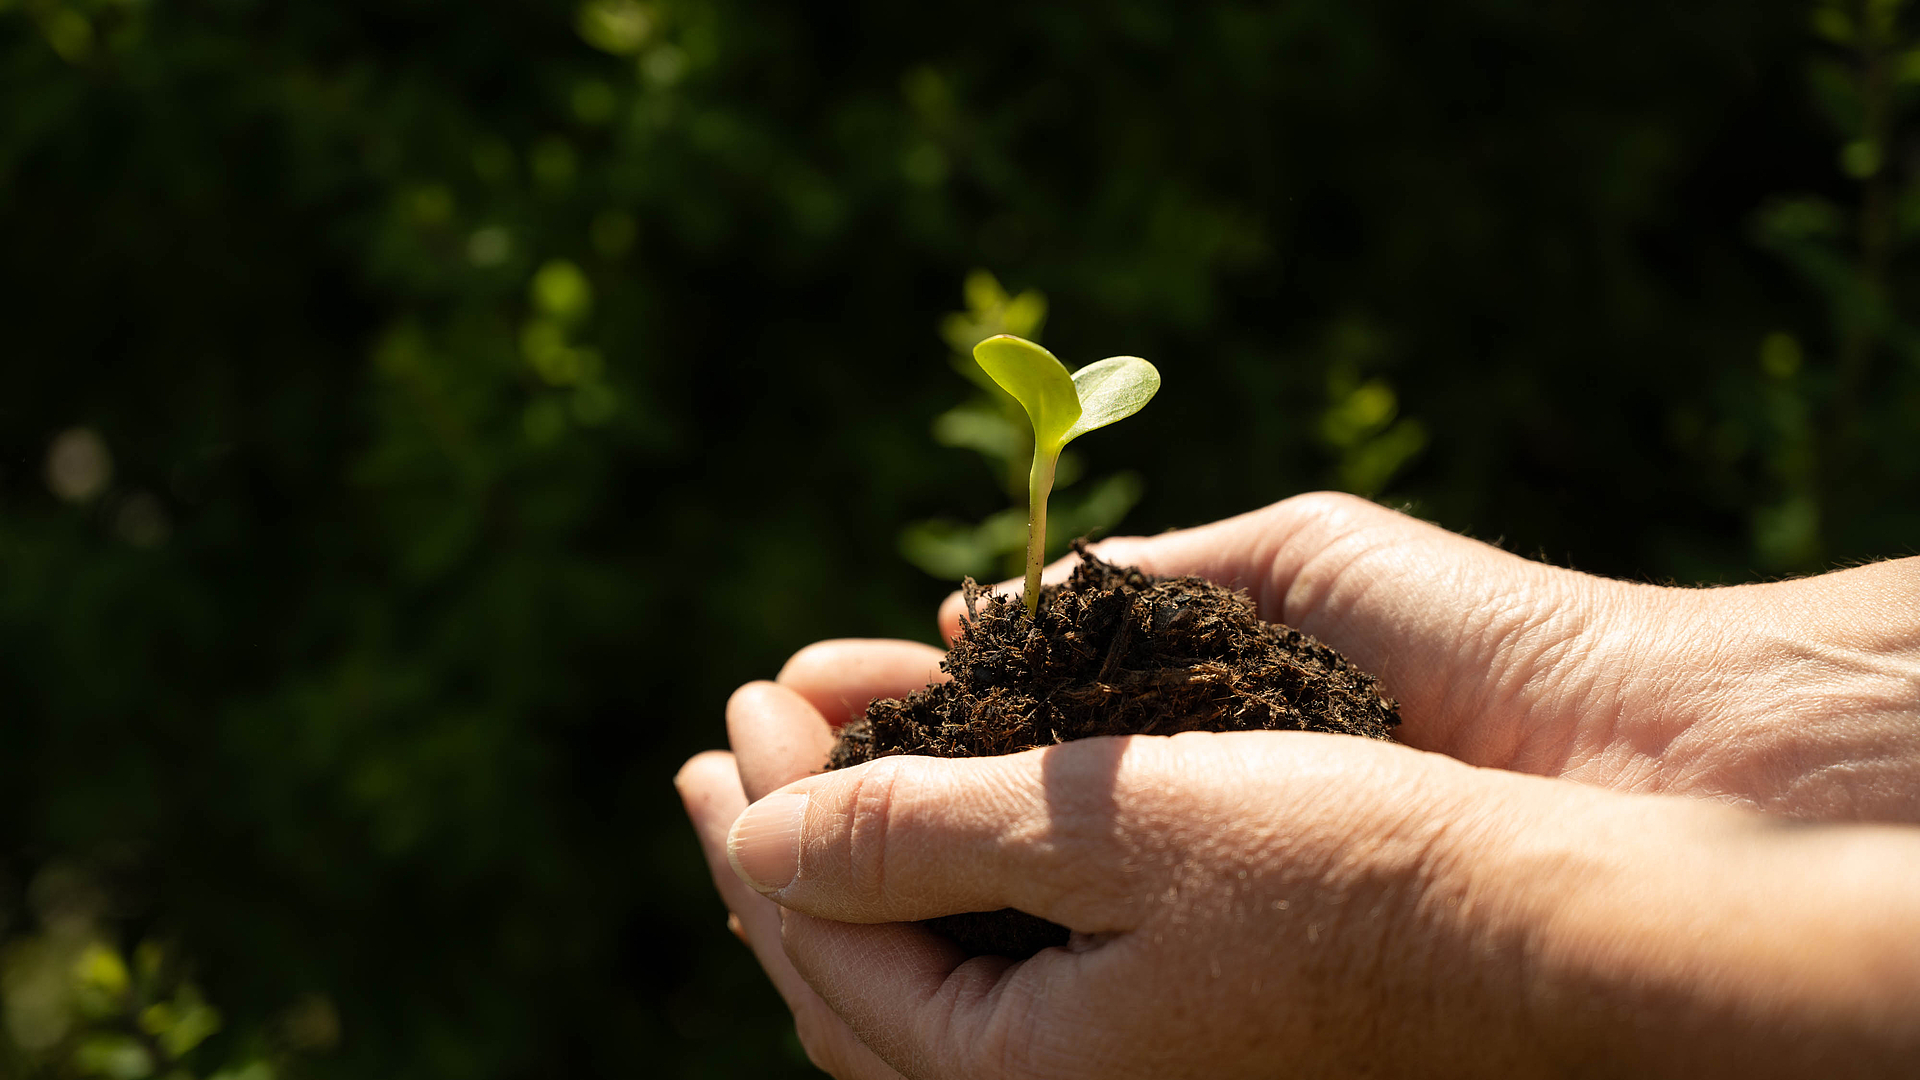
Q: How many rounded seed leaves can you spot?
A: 2